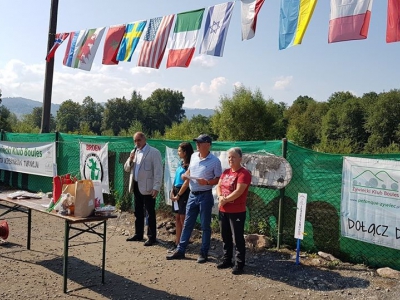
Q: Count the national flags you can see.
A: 12